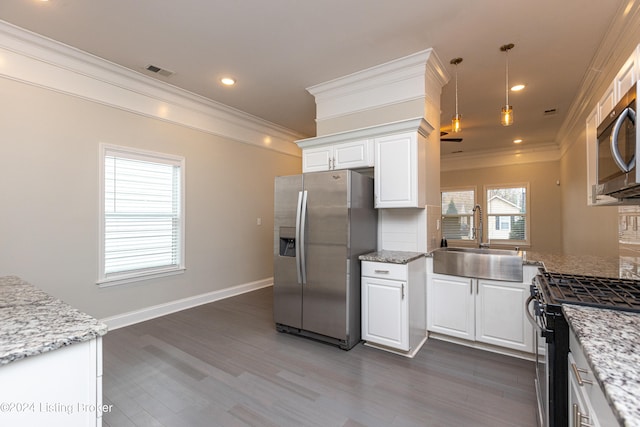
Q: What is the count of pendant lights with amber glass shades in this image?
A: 2